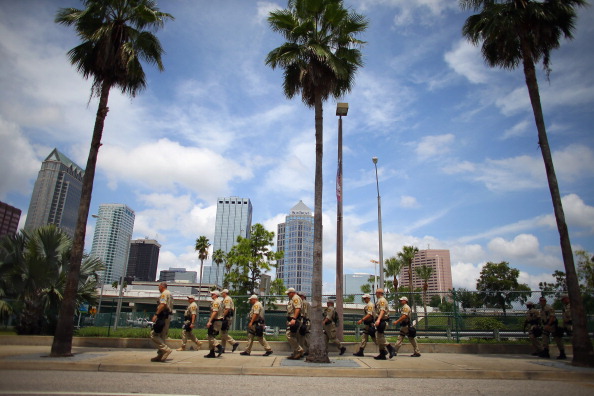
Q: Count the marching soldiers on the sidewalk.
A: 14